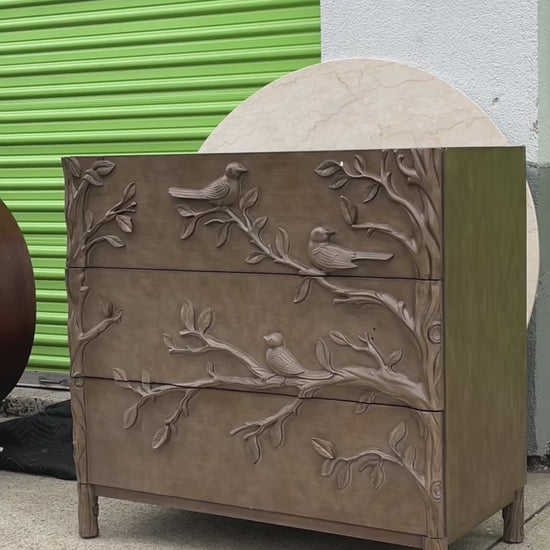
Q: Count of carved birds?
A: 3